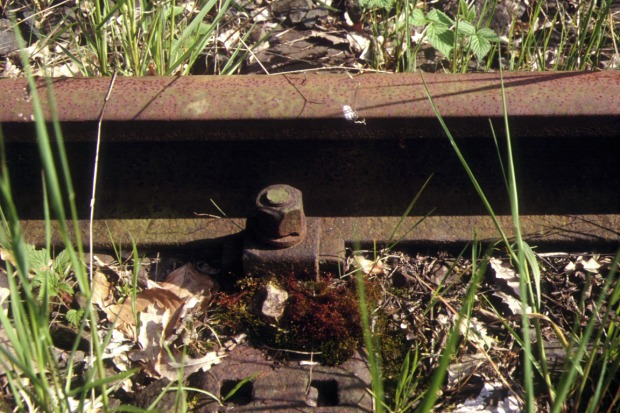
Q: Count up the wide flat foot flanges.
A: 1